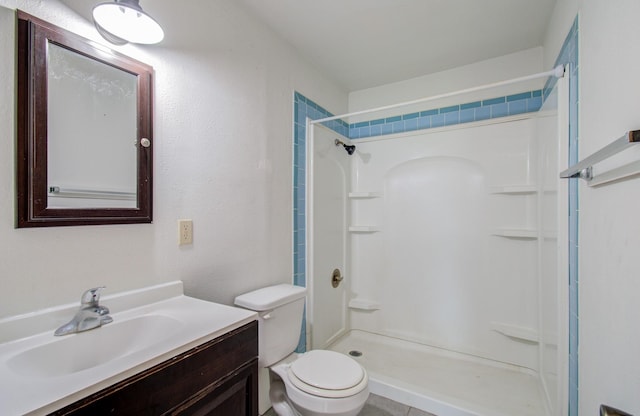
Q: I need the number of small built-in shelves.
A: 6